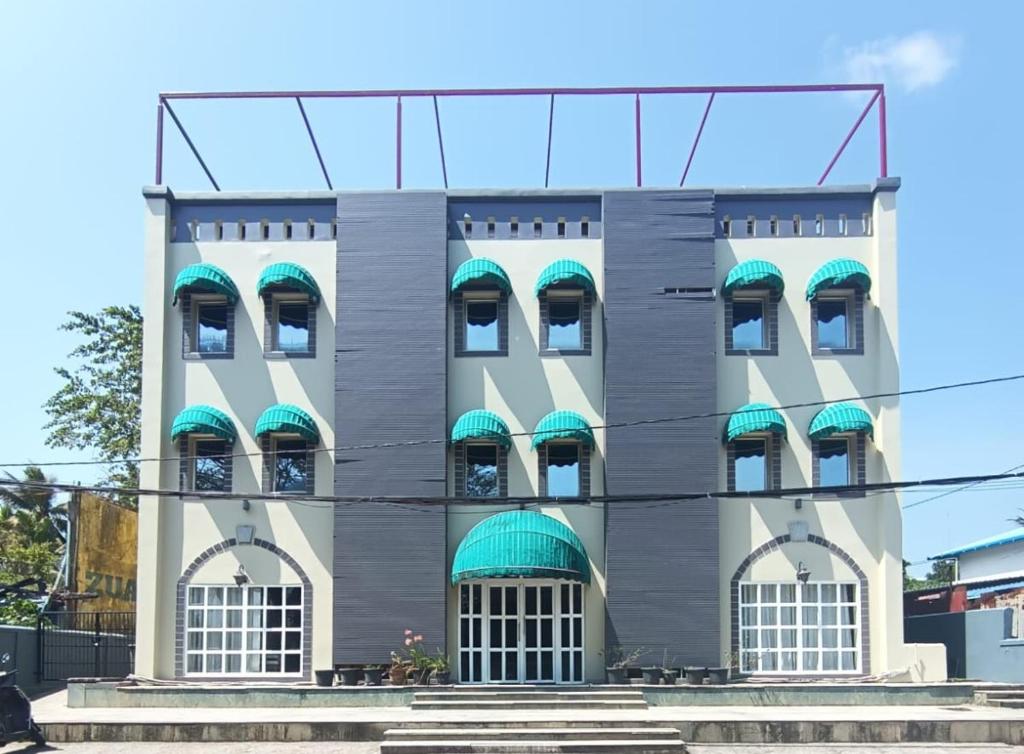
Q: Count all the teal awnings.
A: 13